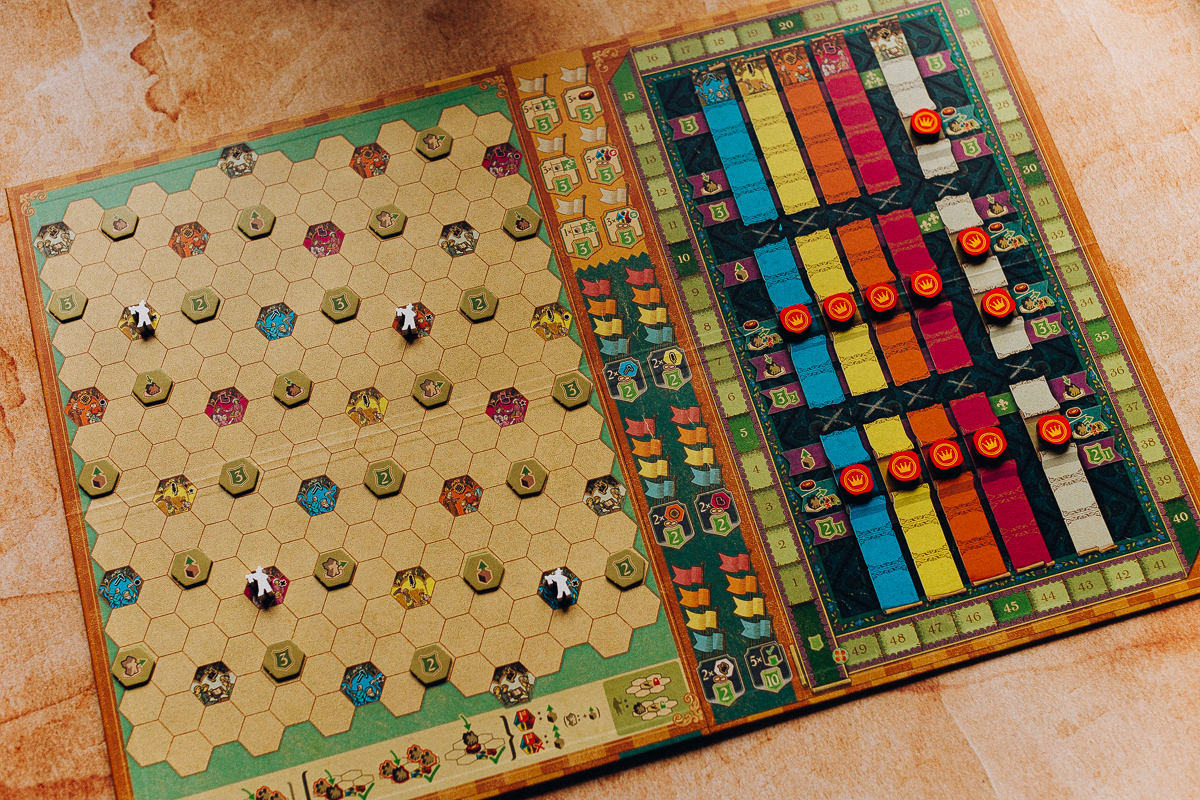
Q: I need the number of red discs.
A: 12